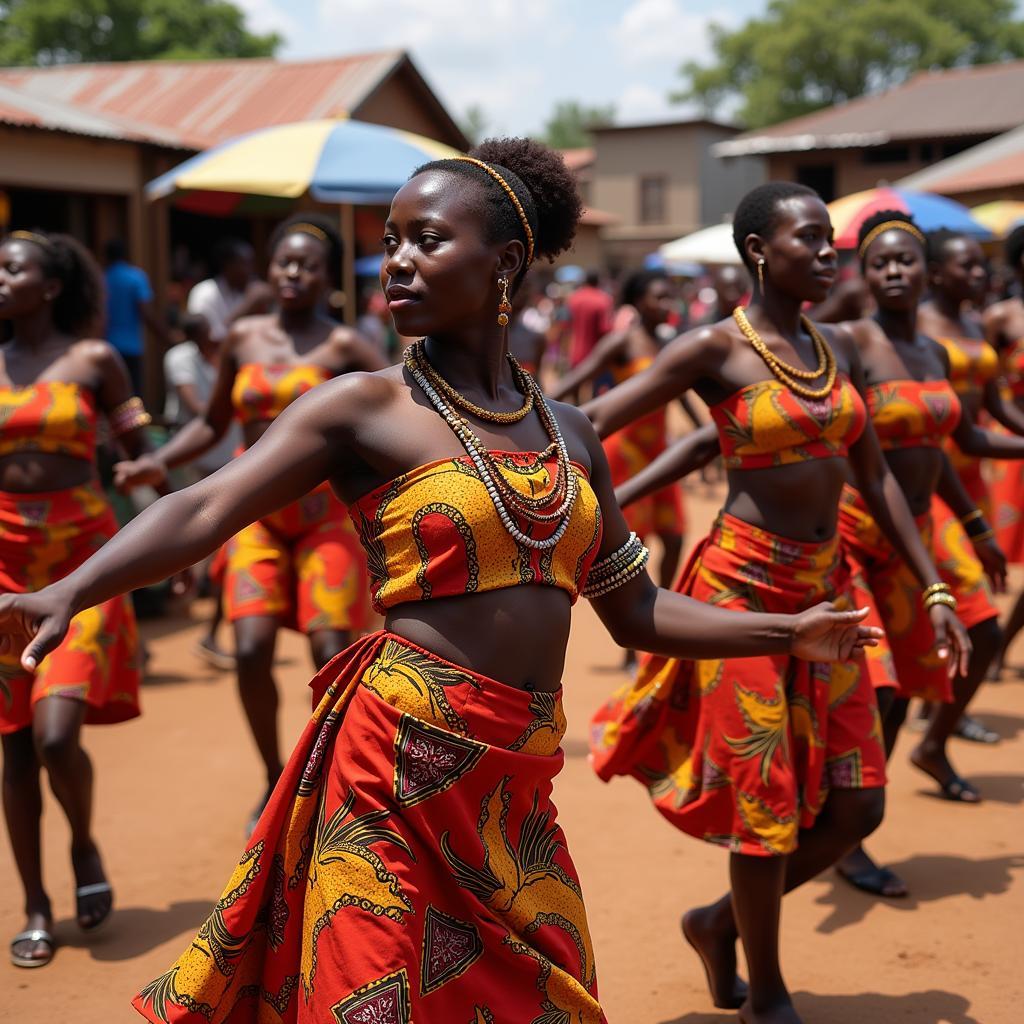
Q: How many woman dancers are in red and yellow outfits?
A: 8